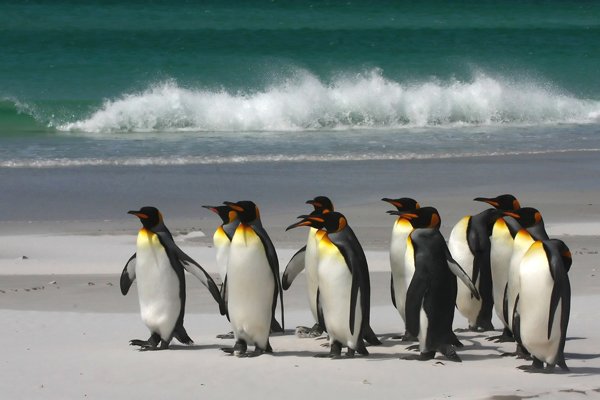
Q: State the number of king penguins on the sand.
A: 12